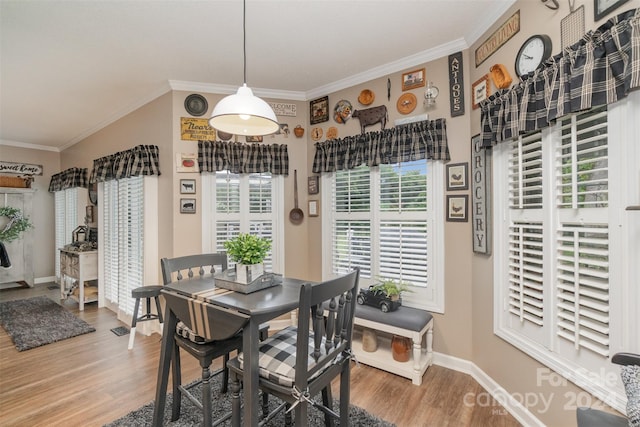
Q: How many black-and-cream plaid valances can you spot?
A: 5